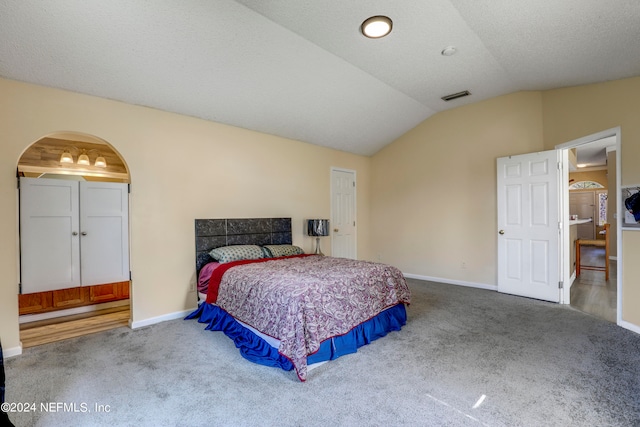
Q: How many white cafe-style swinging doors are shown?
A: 2